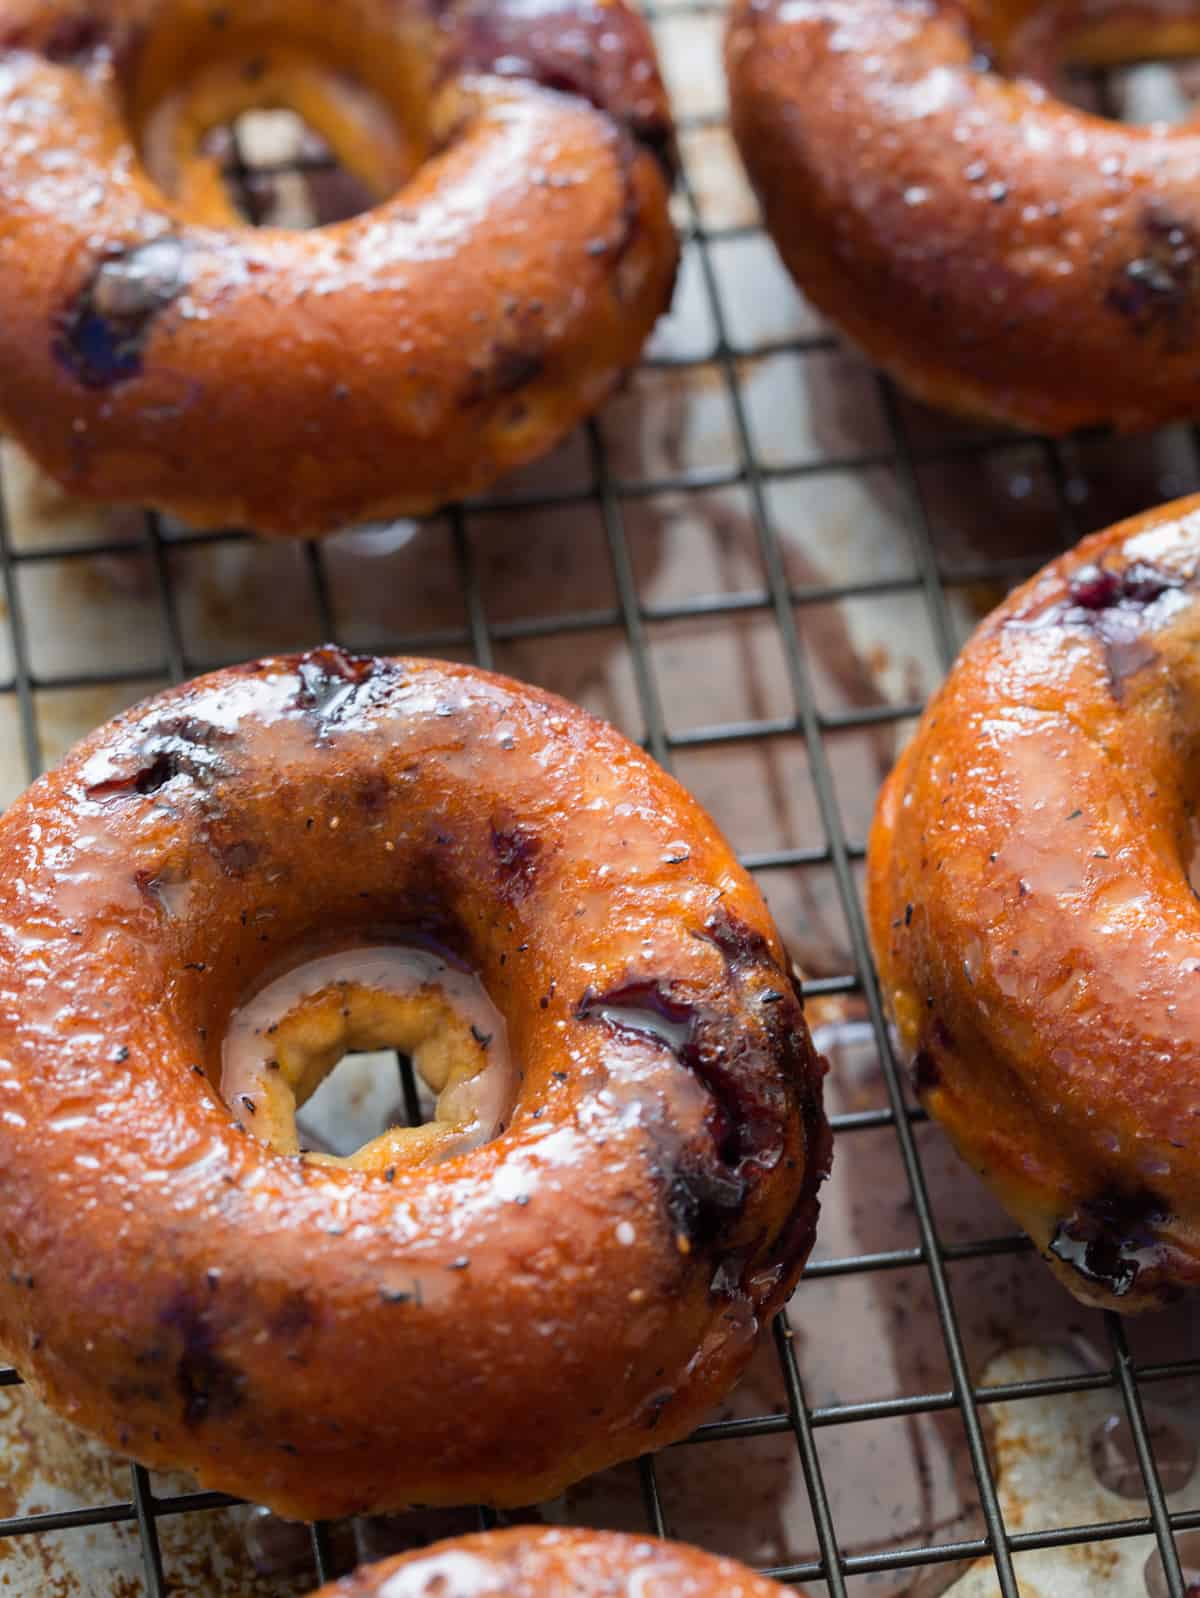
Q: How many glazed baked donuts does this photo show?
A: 5